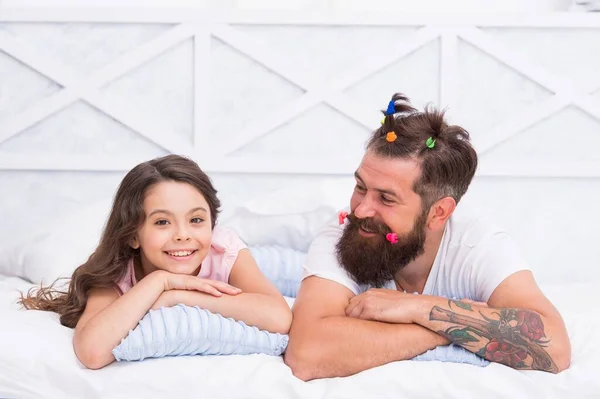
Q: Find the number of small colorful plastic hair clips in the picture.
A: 6